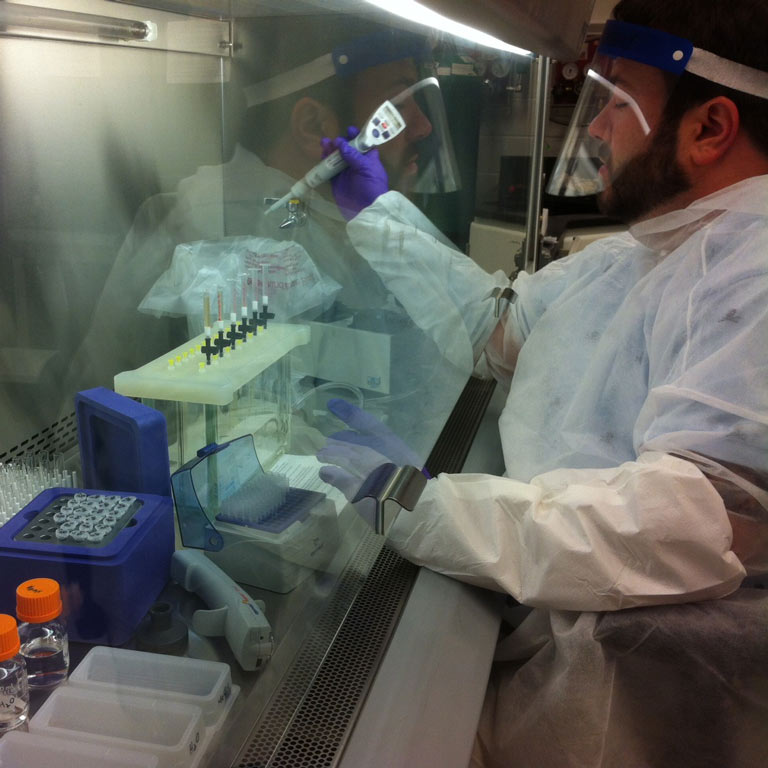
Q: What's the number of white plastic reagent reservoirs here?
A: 3